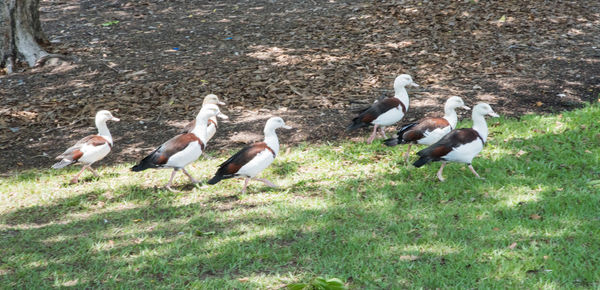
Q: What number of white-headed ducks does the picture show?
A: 7